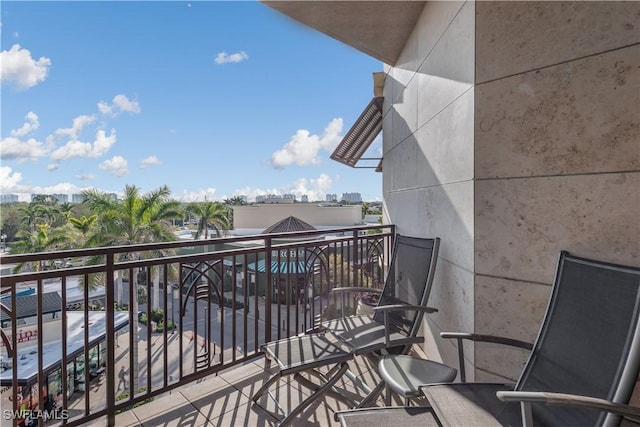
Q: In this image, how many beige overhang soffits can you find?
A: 1